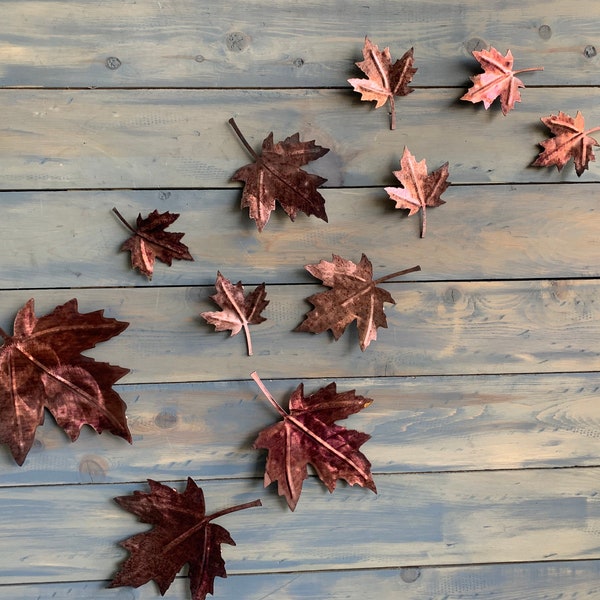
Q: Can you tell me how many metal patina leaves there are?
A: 11